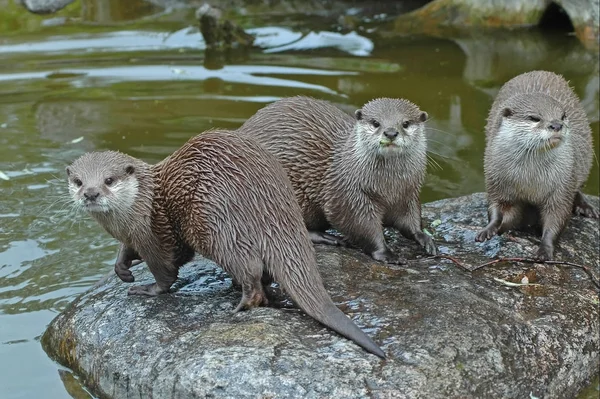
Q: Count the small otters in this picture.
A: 3